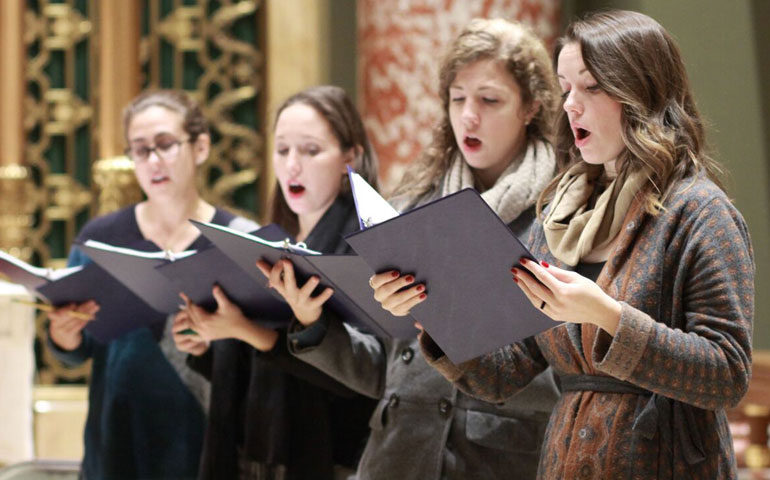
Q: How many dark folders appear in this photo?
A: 4